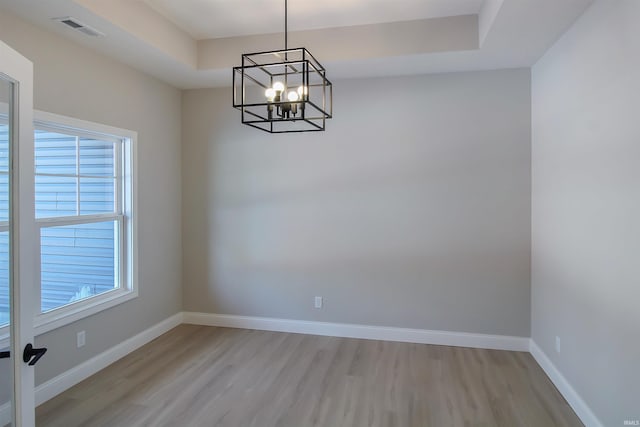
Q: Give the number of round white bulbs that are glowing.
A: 4